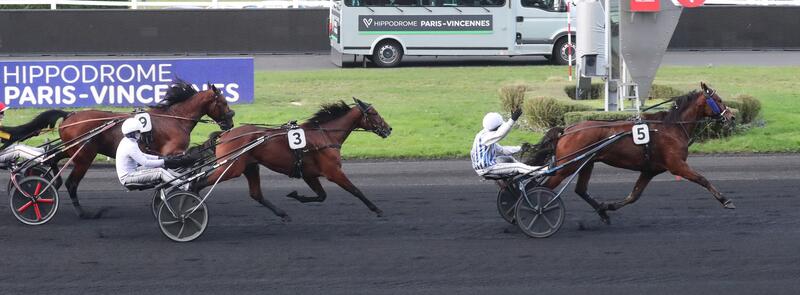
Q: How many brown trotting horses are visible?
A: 3